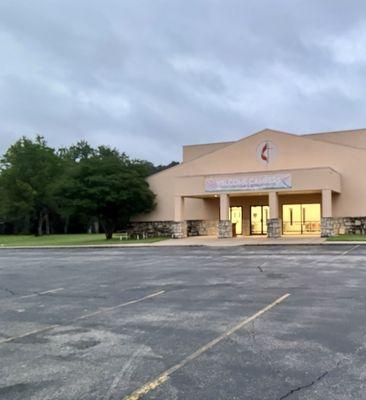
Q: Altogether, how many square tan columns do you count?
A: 4